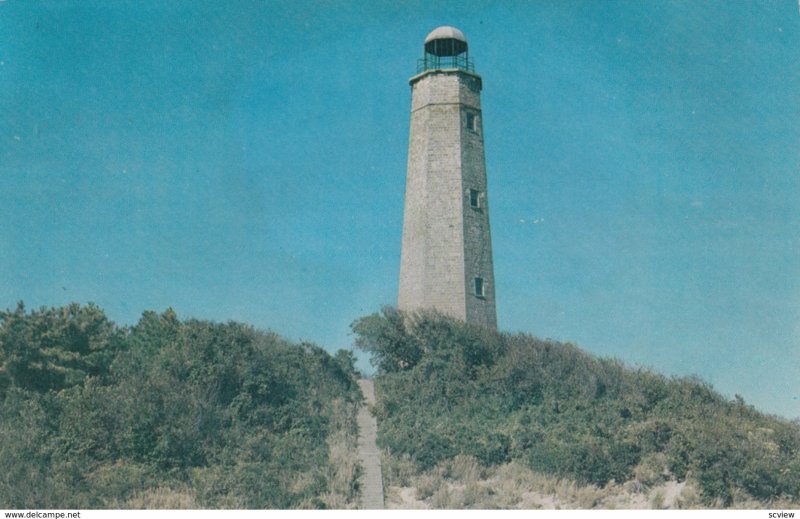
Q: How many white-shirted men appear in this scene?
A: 0